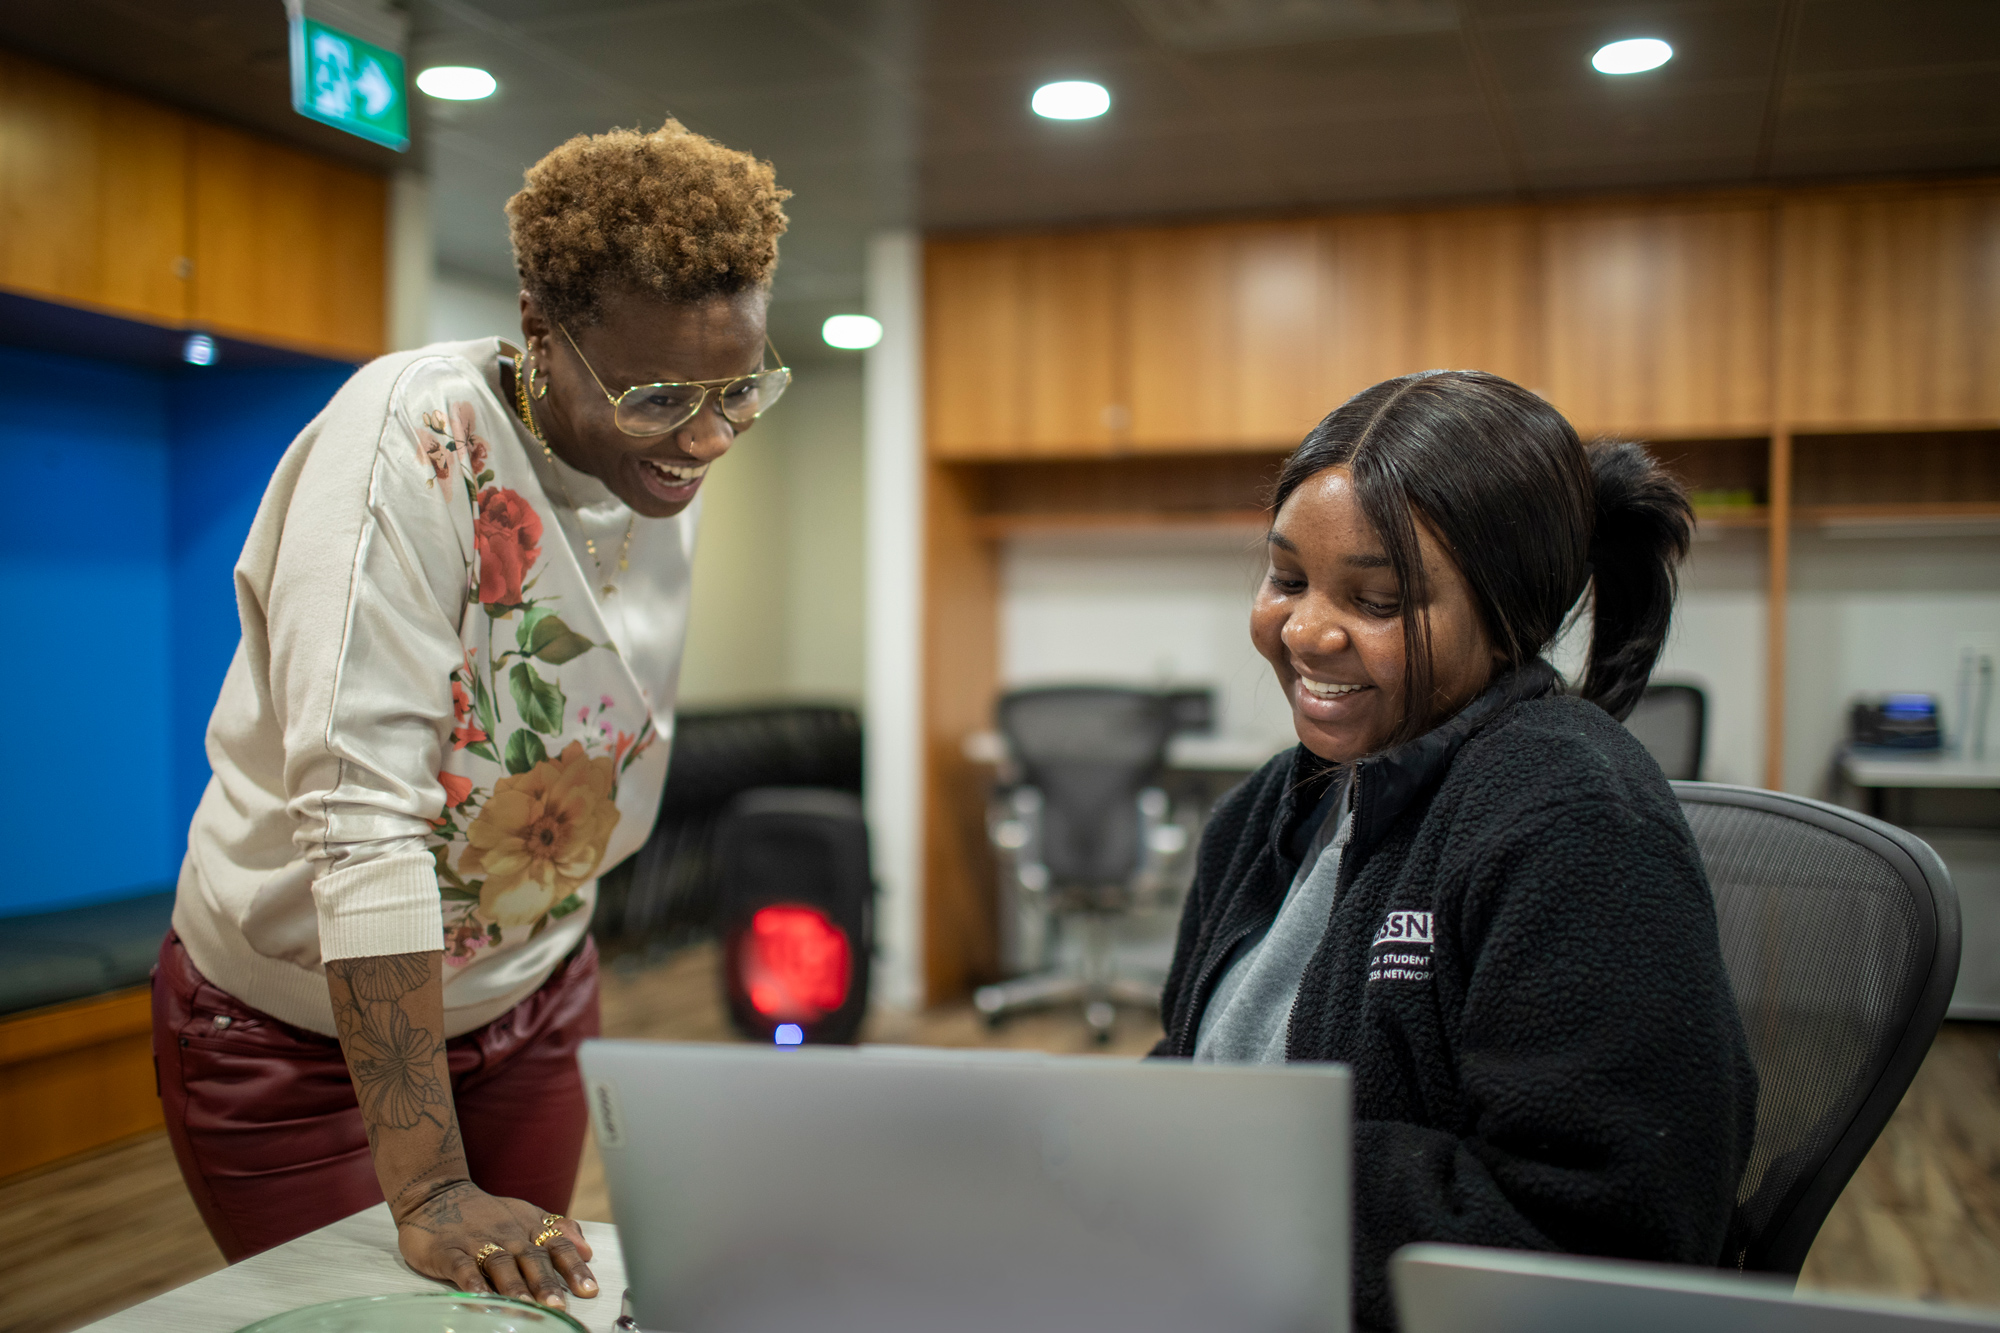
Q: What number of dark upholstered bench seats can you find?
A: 1